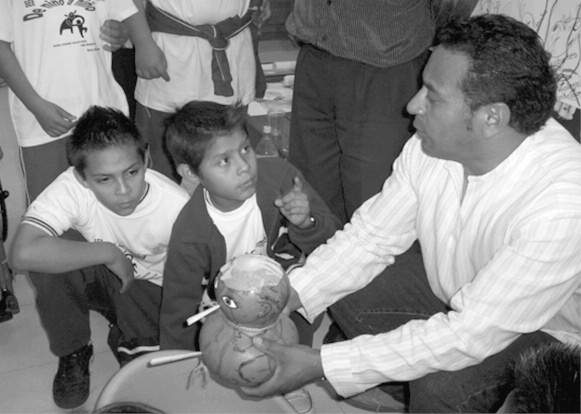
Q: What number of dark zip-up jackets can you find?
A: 1